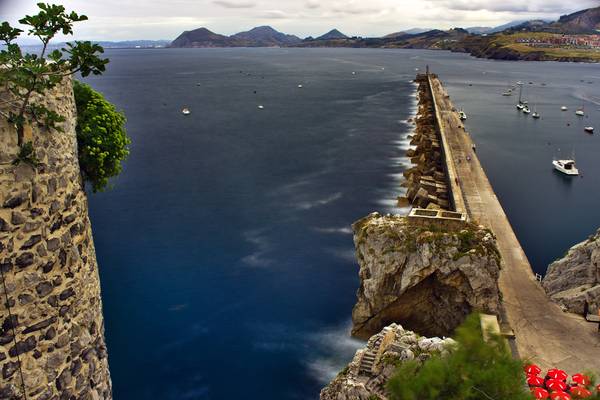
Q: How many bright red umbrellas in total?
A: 8